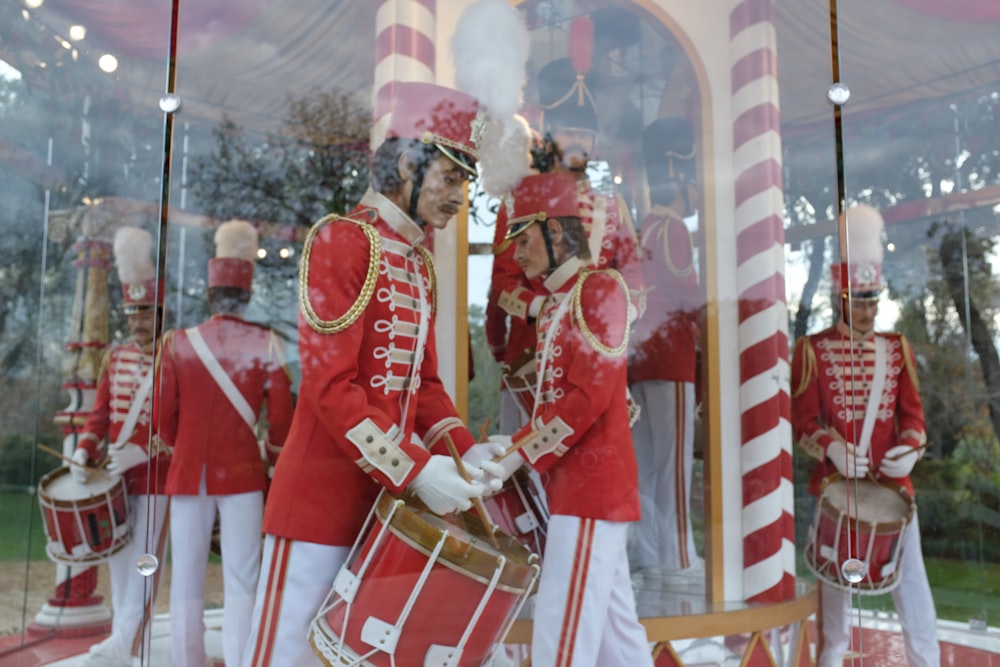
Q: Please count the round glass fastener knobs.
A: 4